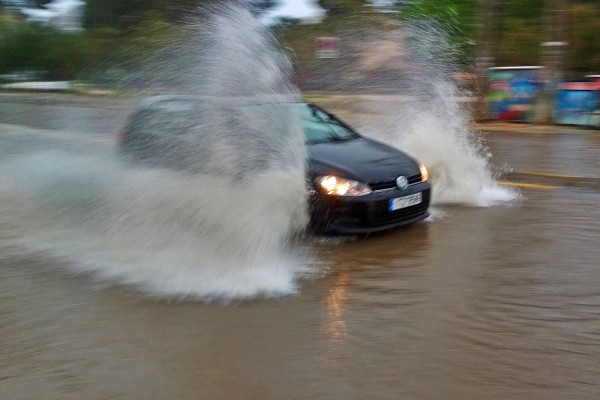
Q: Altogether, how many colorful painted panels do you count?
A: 2